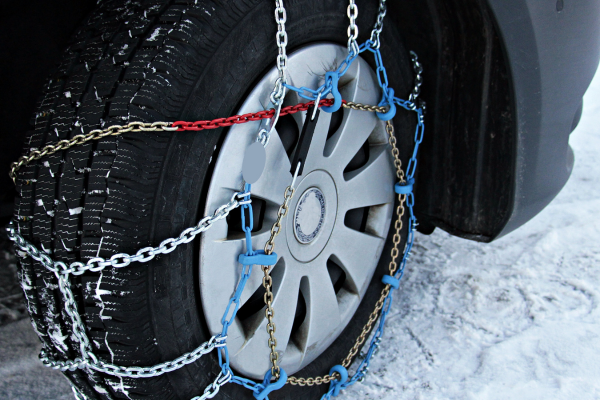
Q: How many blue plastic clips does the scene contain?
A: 7